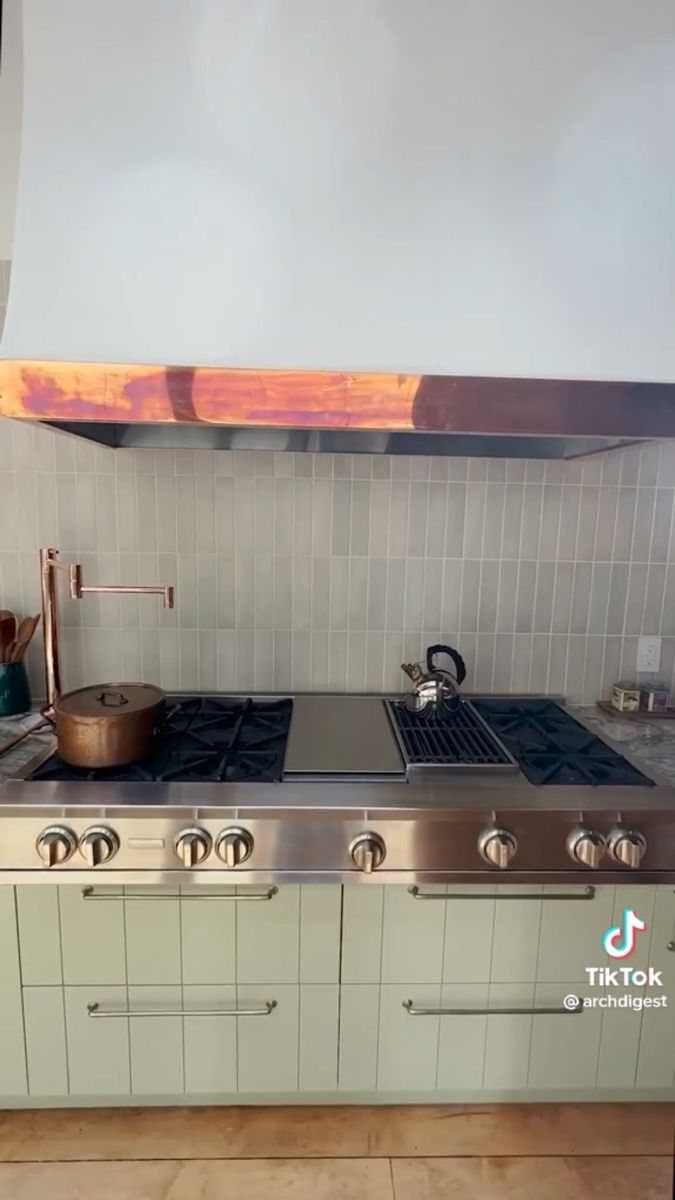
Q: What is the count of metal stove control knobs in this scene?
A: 8